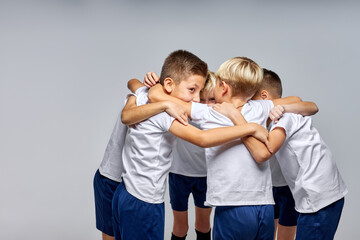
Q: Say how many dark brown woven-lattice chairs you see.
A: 0